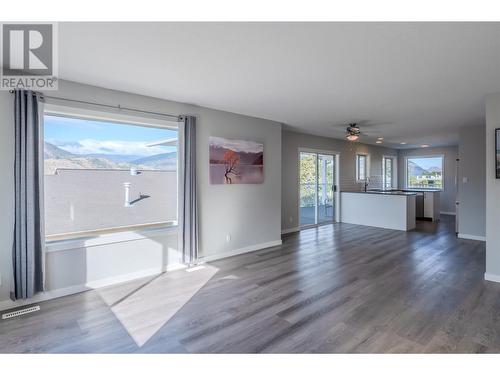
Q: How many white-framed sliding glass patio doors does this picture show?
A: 1